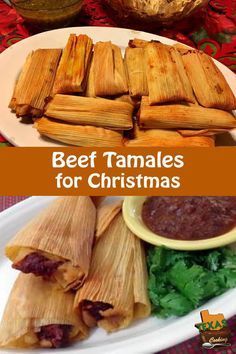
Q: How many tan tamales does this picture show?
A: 13